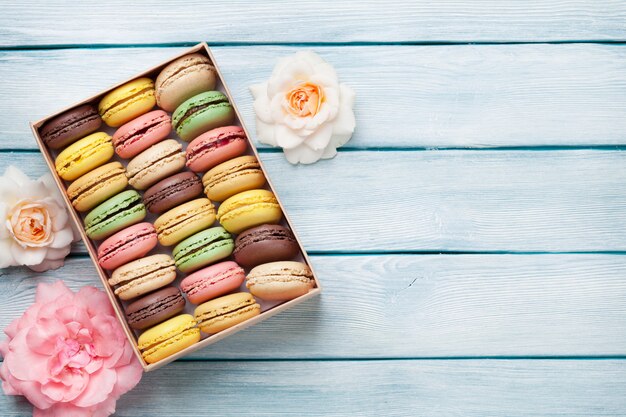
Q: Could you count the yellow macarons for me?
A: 4